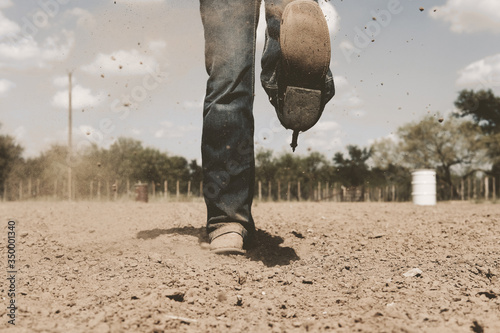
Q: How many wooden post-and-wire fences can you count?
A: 1